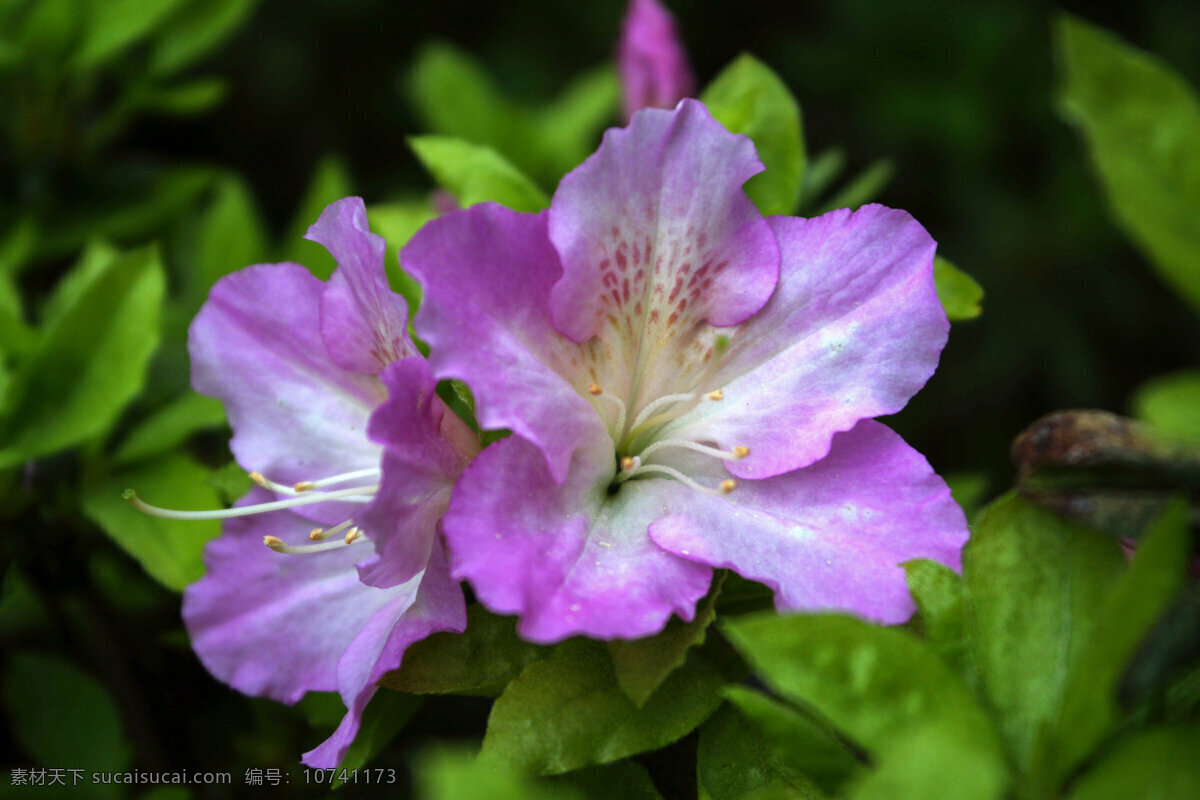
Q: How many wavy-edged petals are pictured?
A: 10